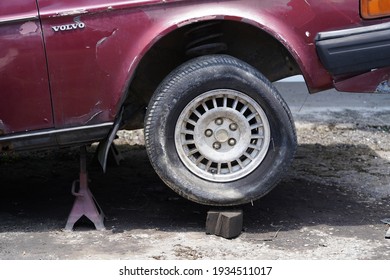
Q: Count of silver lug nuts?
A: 5